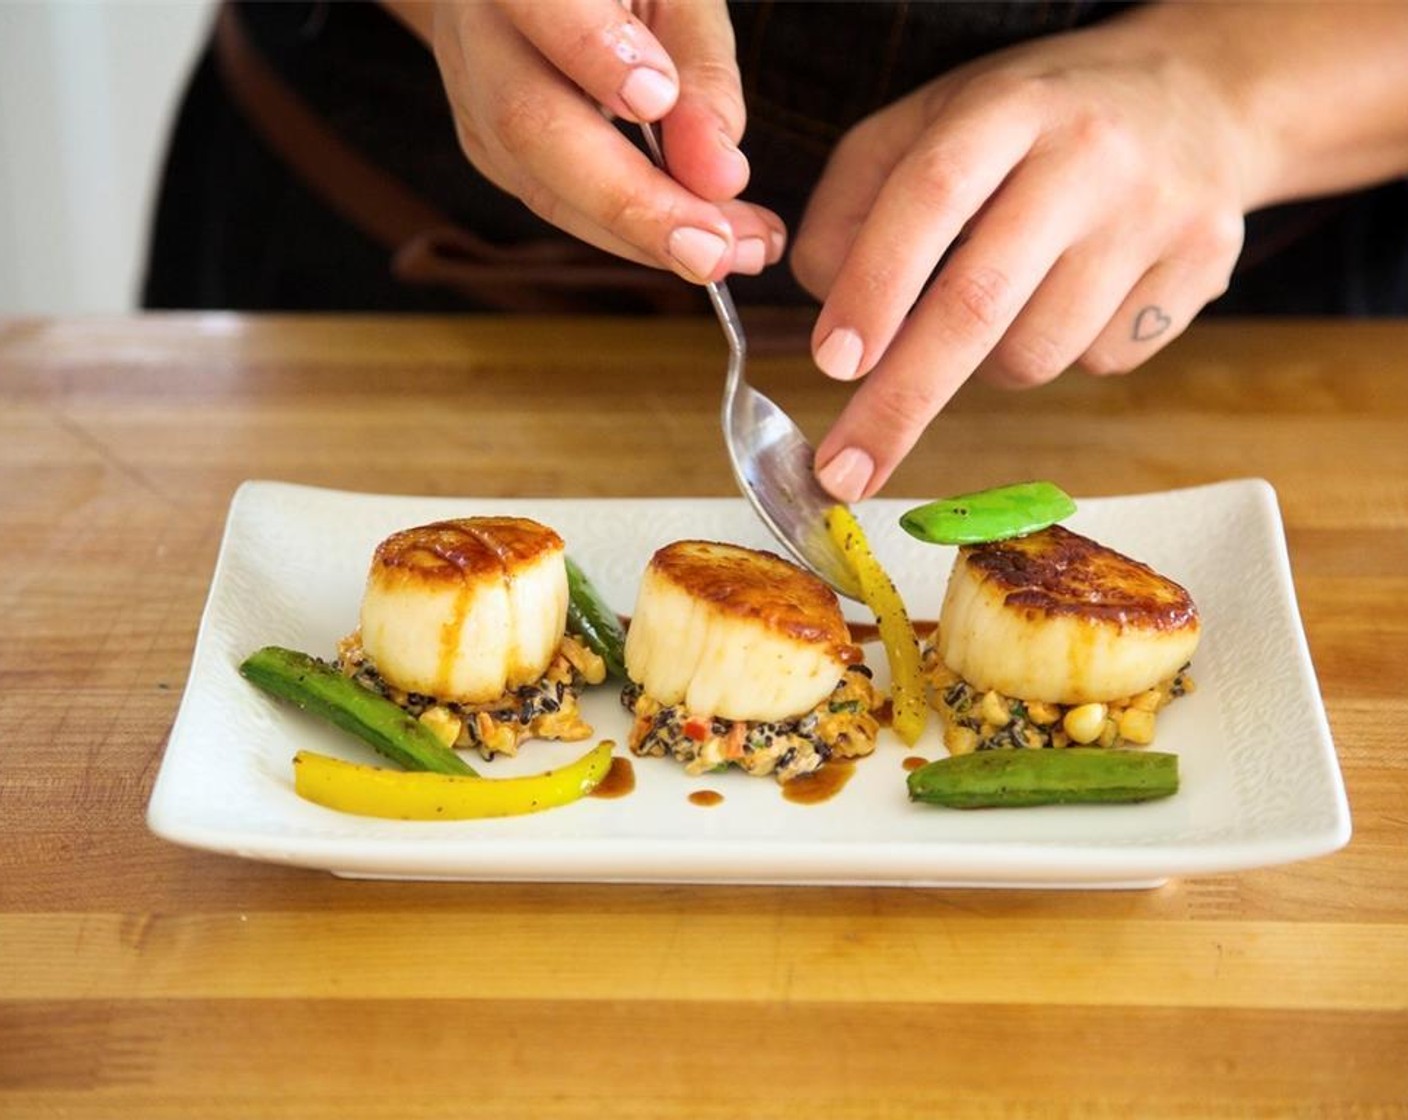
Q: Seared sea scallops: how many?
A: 3